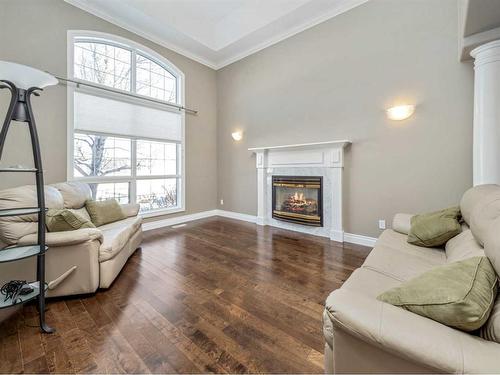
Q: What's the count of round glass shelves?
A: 4